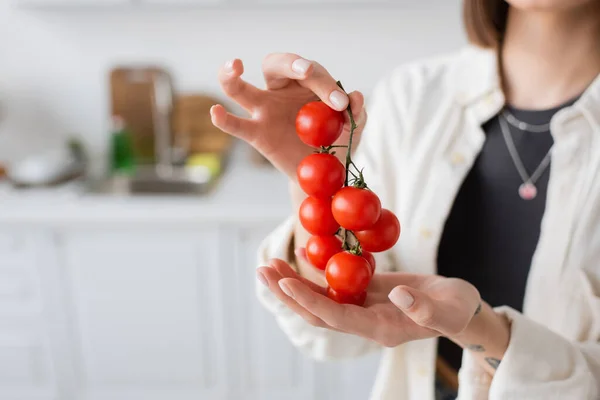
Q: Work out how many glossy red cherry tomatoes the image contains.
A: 9